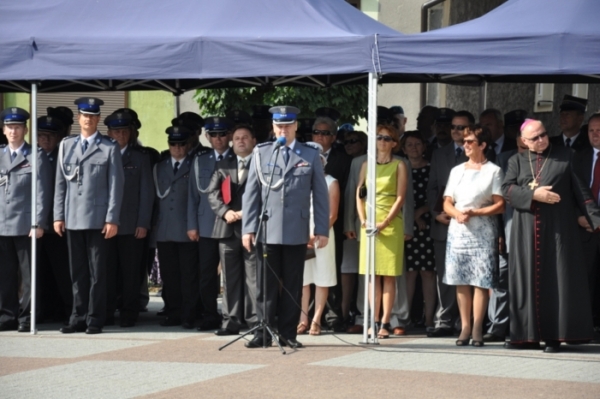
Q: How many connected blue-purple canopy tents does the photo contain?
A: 2